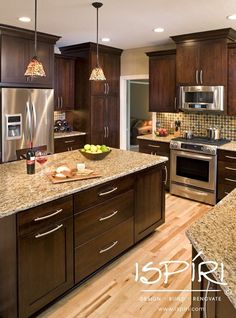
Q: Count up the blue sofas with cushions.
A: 0